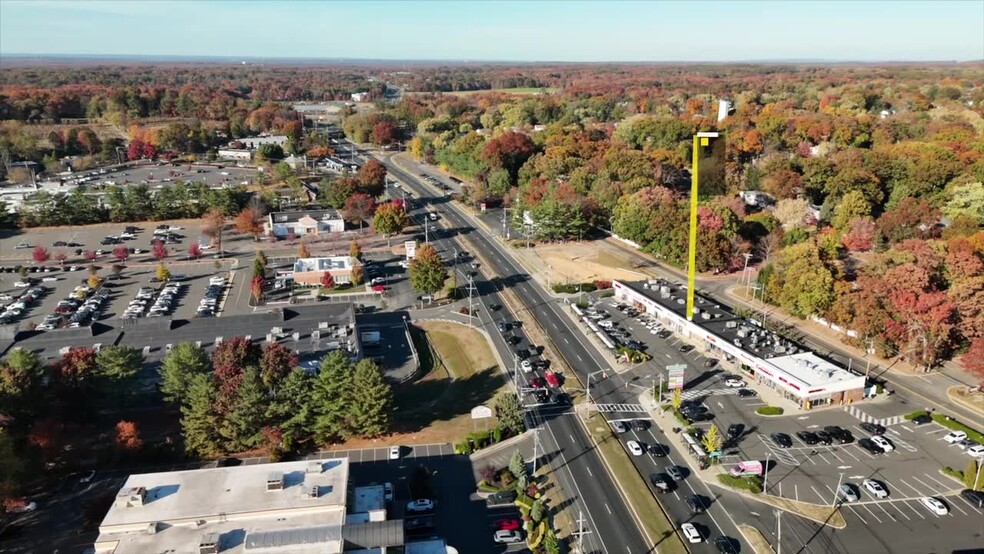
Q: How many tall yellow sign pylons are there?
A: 1